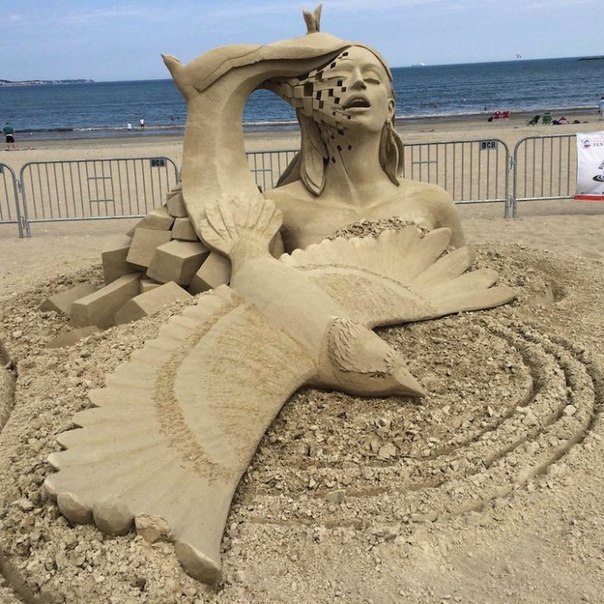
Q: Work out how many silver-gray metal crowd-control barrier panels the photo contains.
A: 5